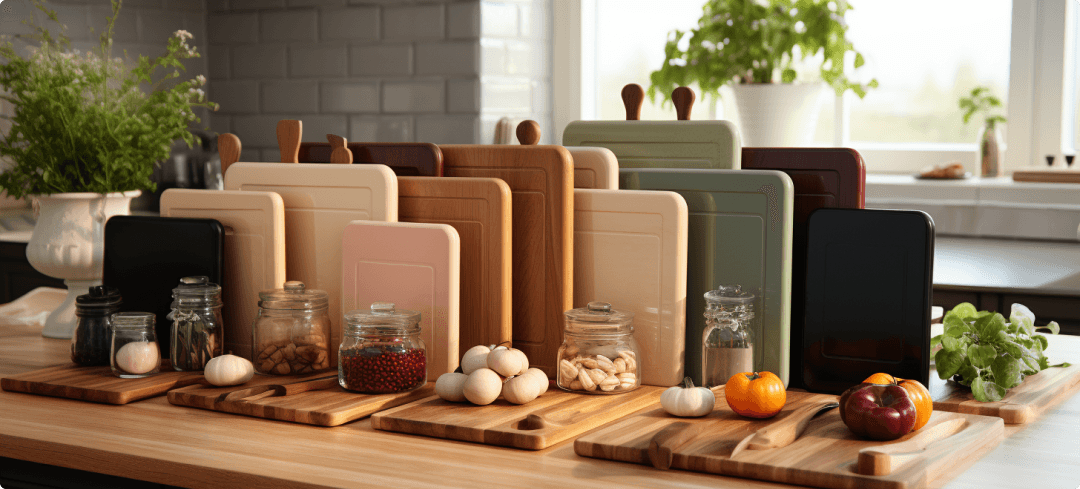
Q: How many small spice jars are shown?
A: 7